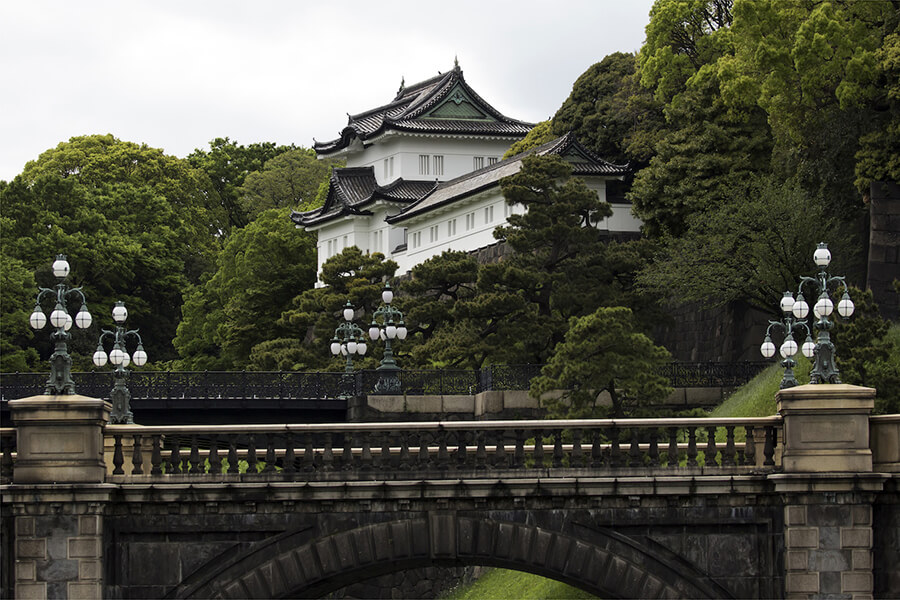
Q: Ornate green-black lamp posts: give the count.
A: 6